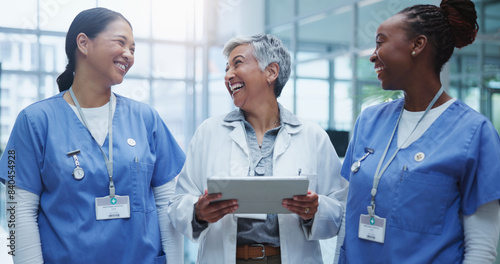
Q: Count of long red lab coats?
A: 0